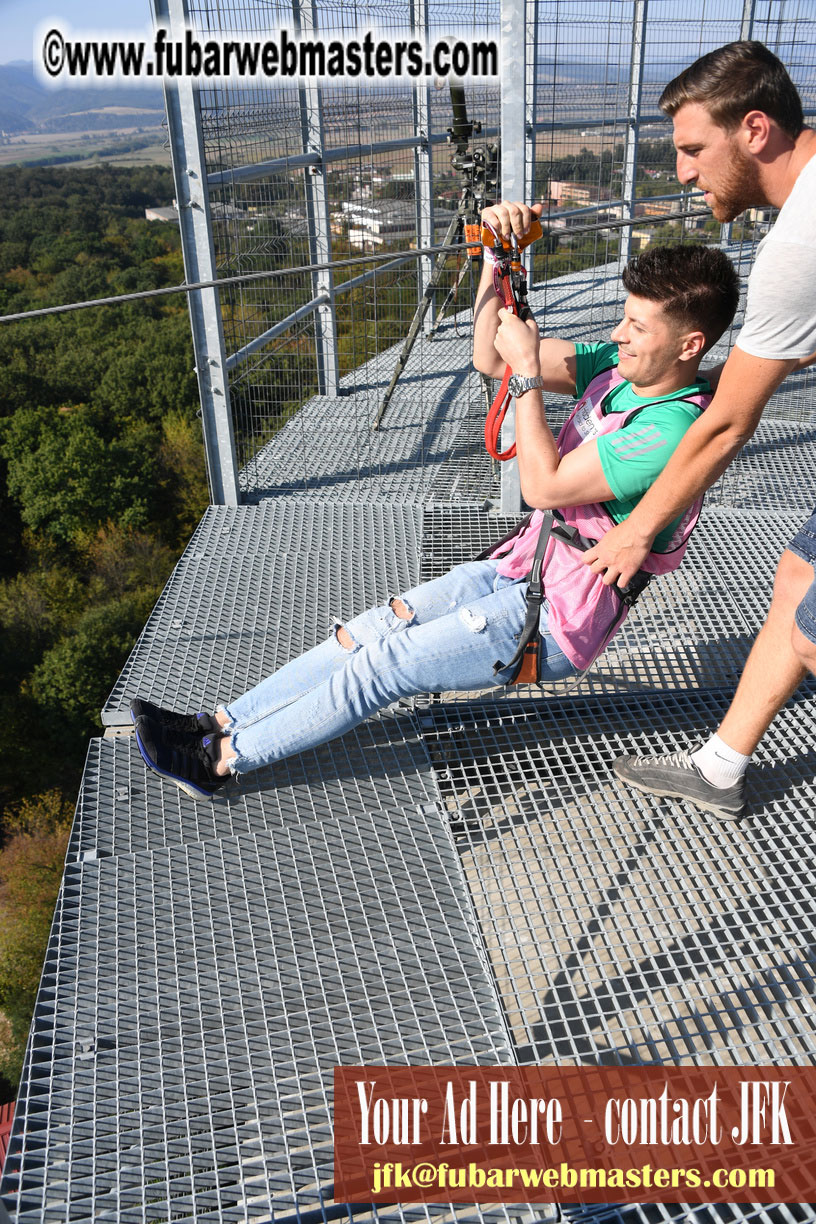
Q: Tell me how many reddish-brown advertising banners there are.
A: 1